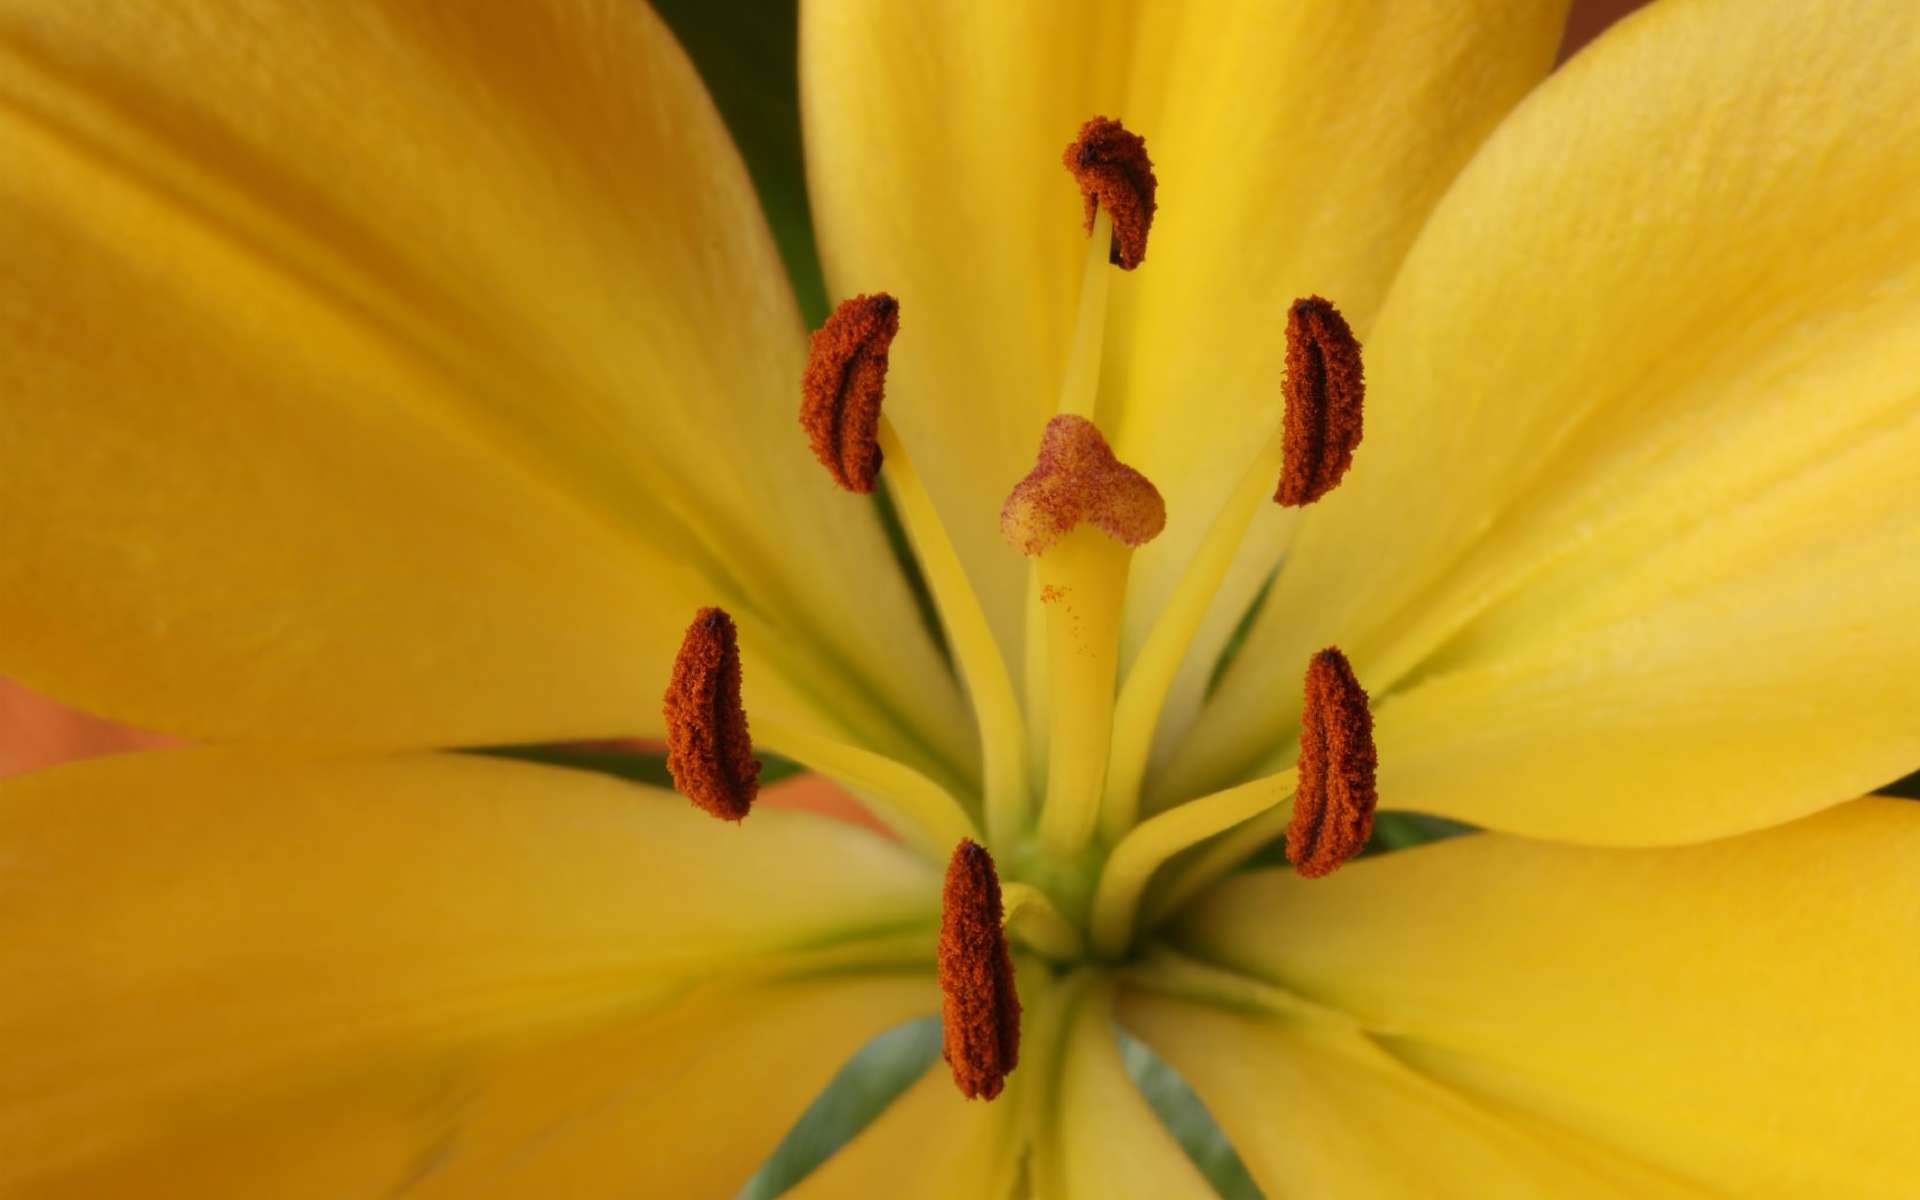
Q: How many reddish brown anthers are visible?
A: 6